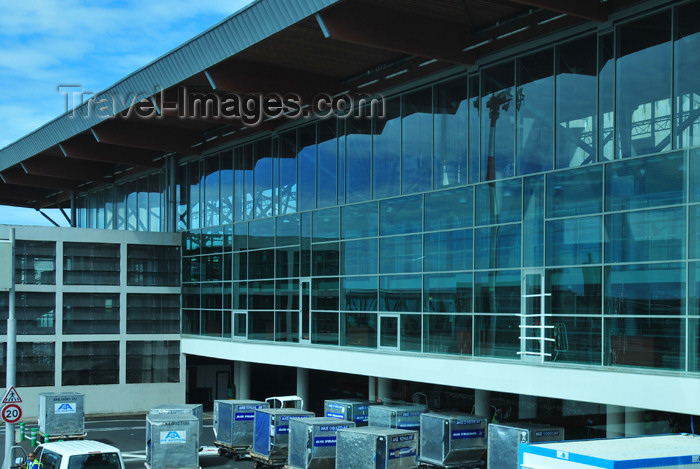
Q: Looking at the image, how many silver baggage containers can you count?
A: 11